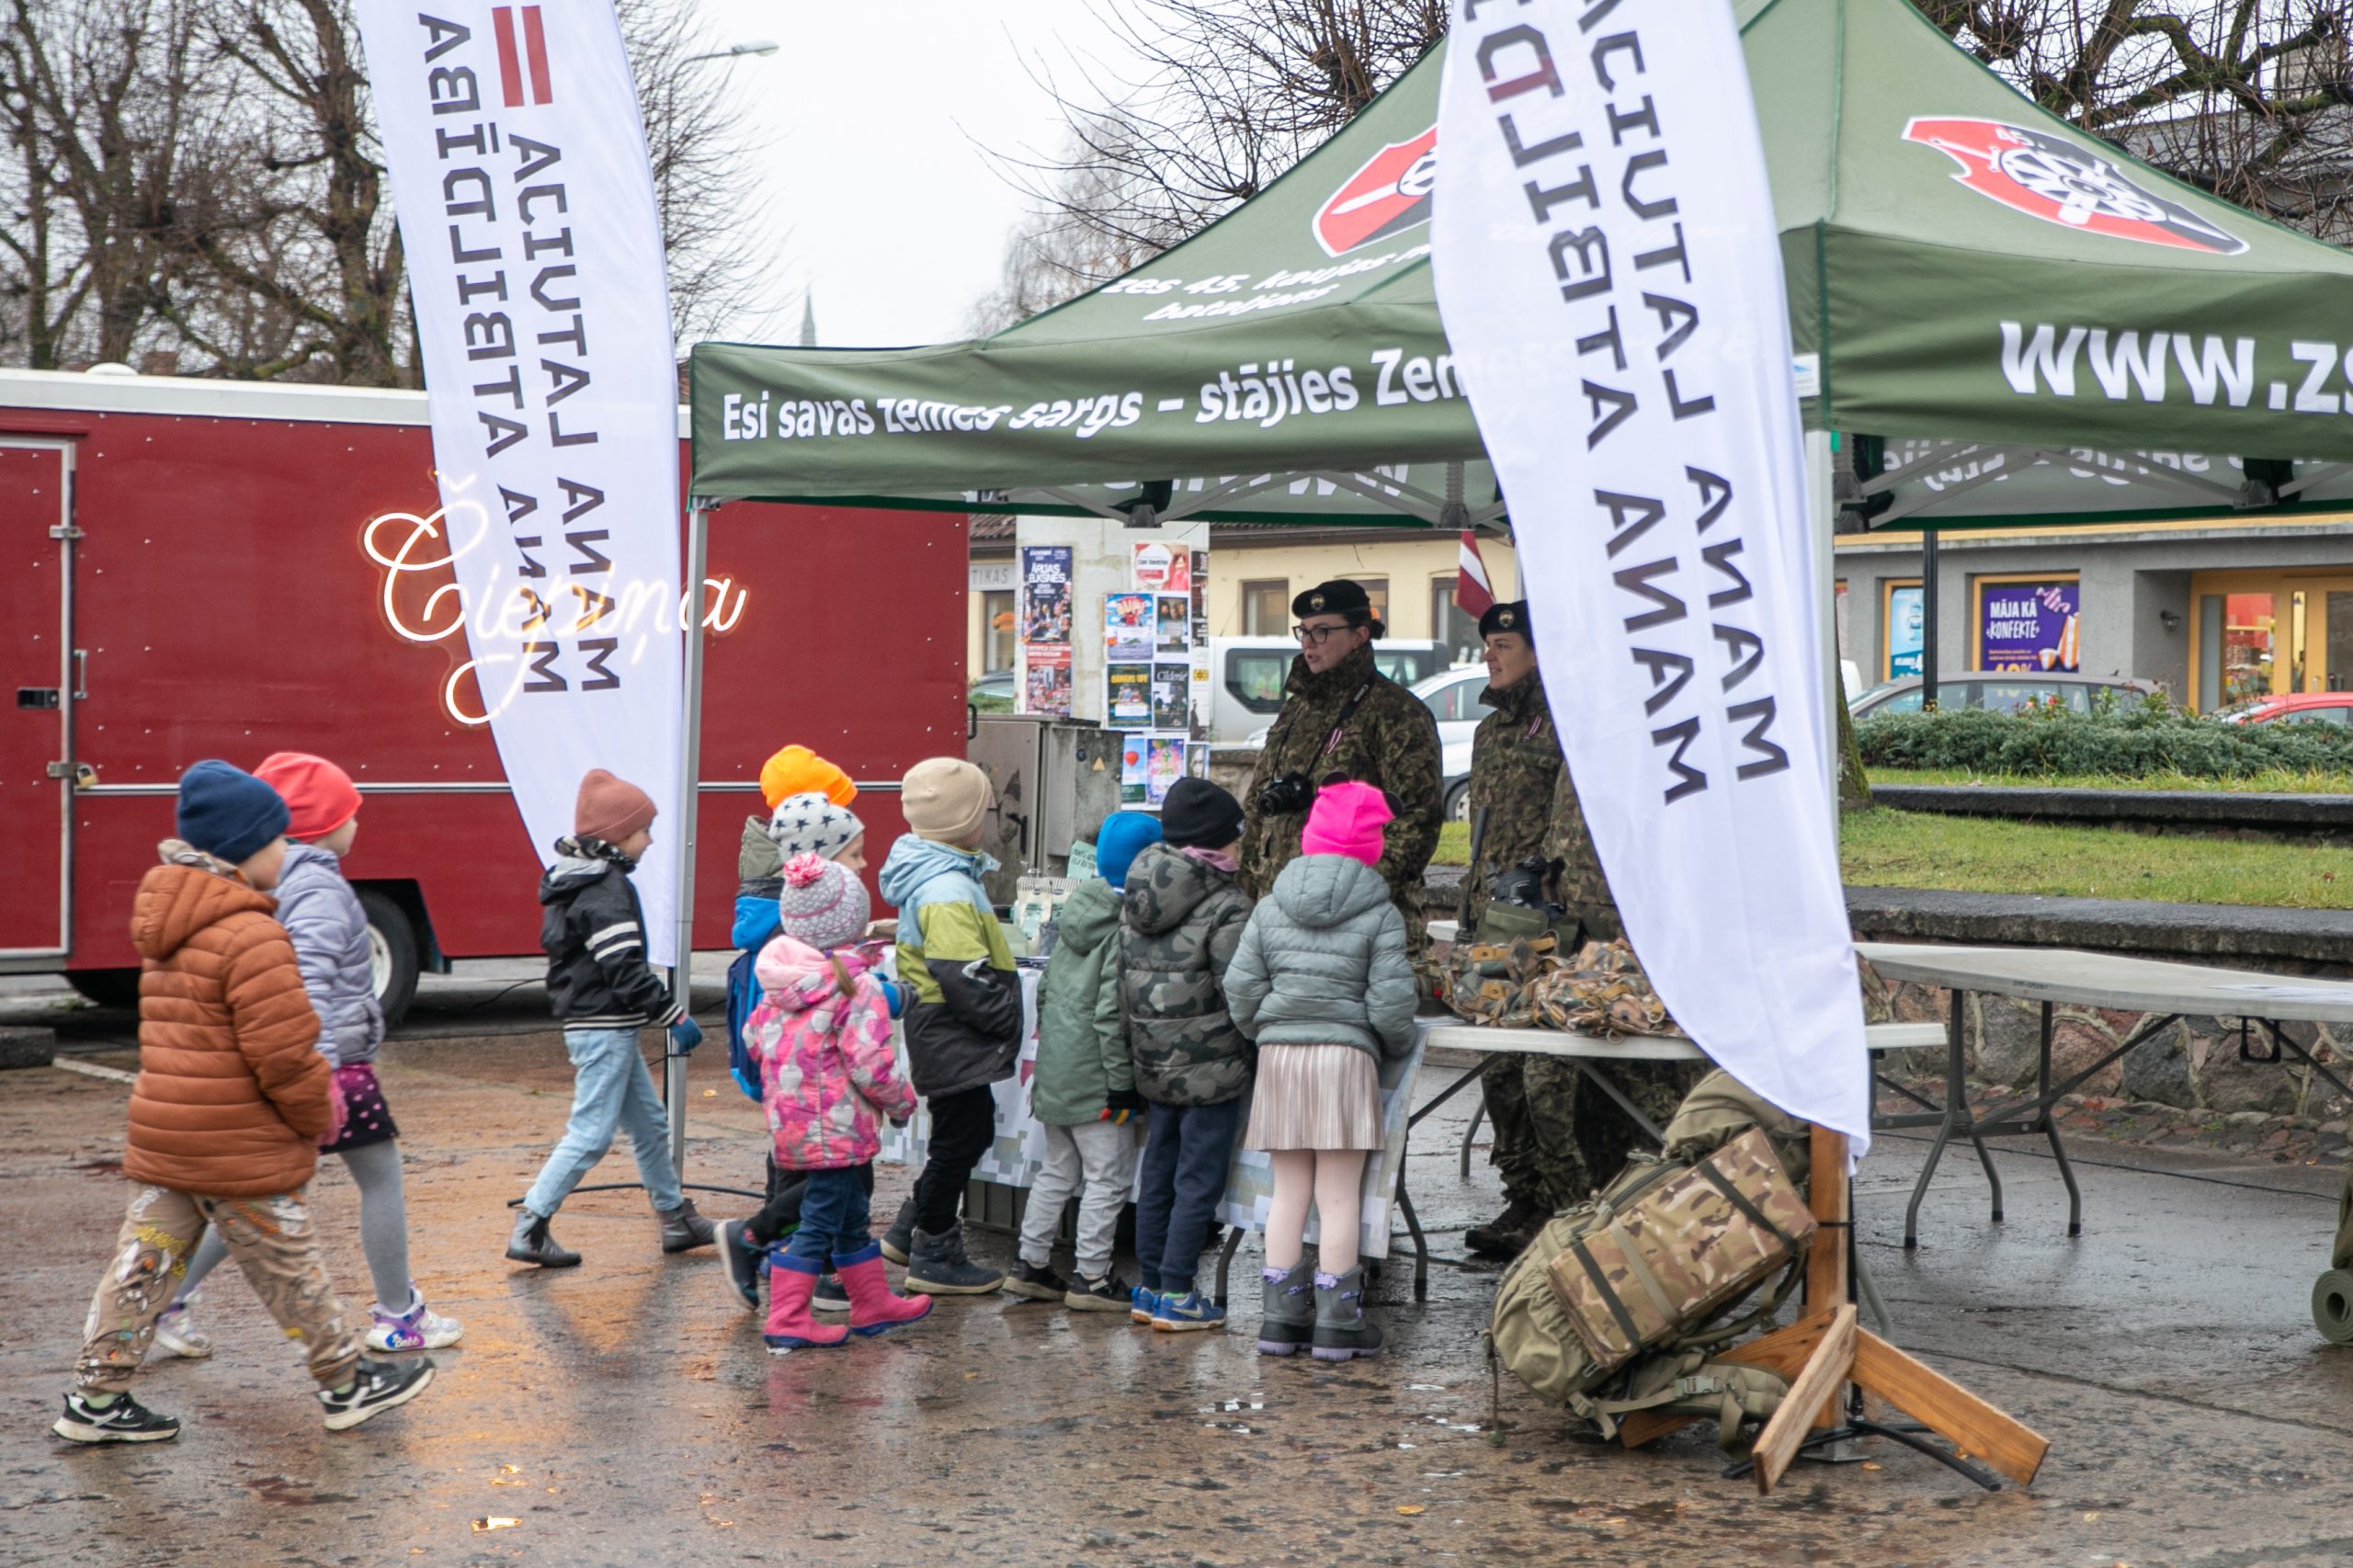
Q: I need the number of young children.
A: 10